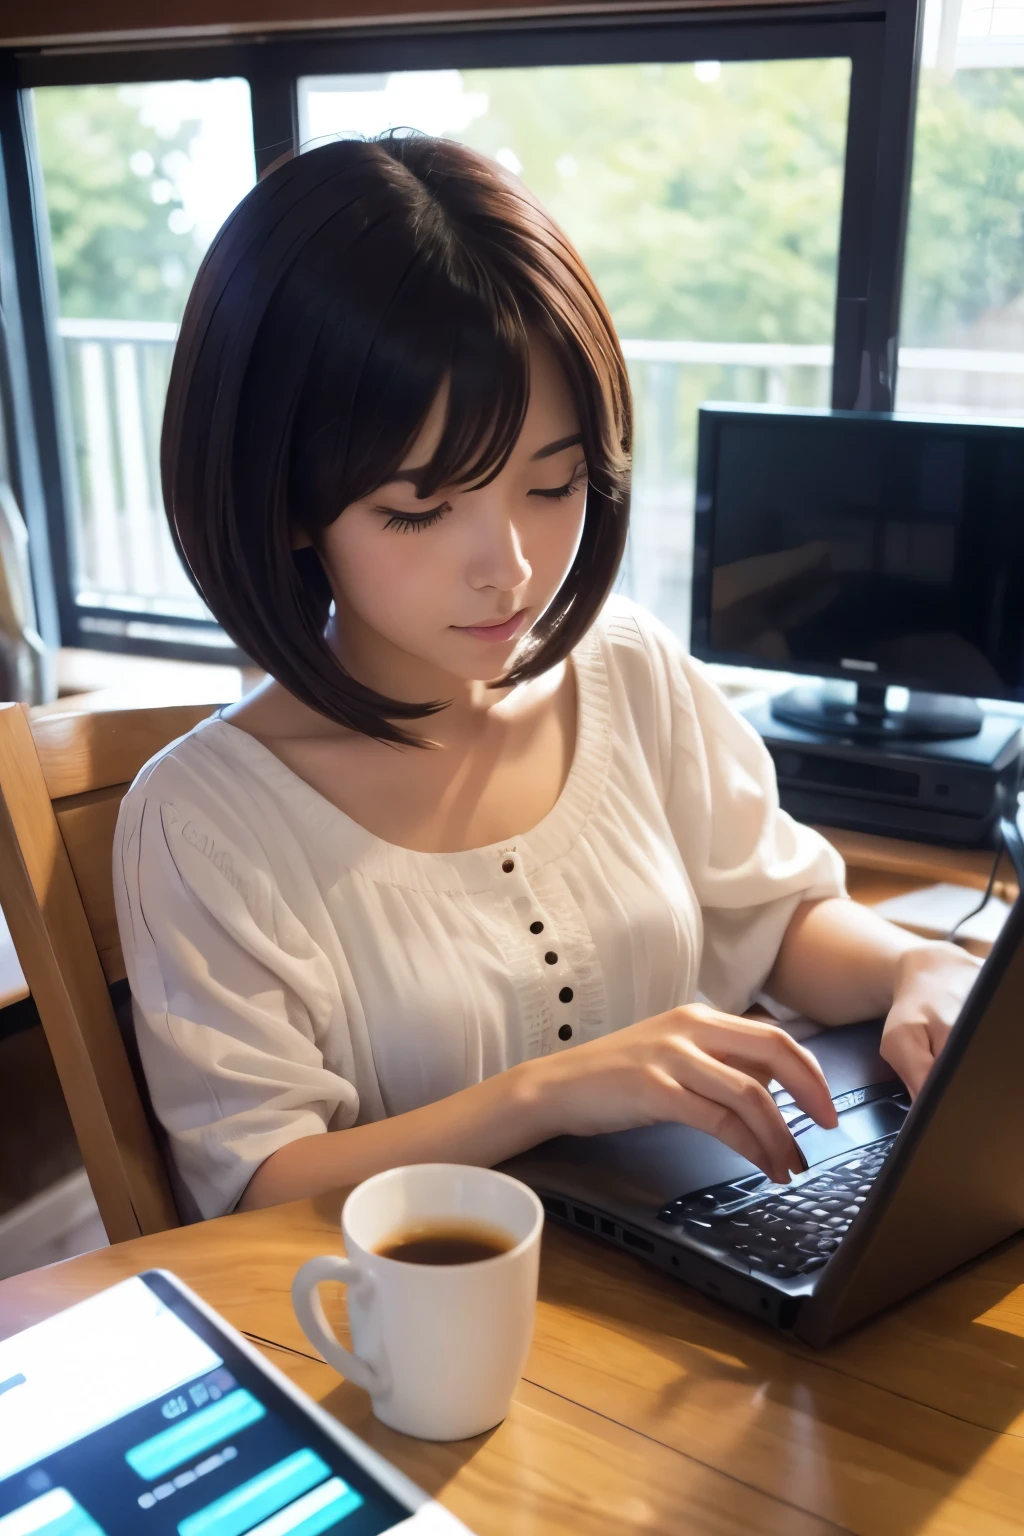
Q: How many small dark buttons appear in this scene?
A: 5